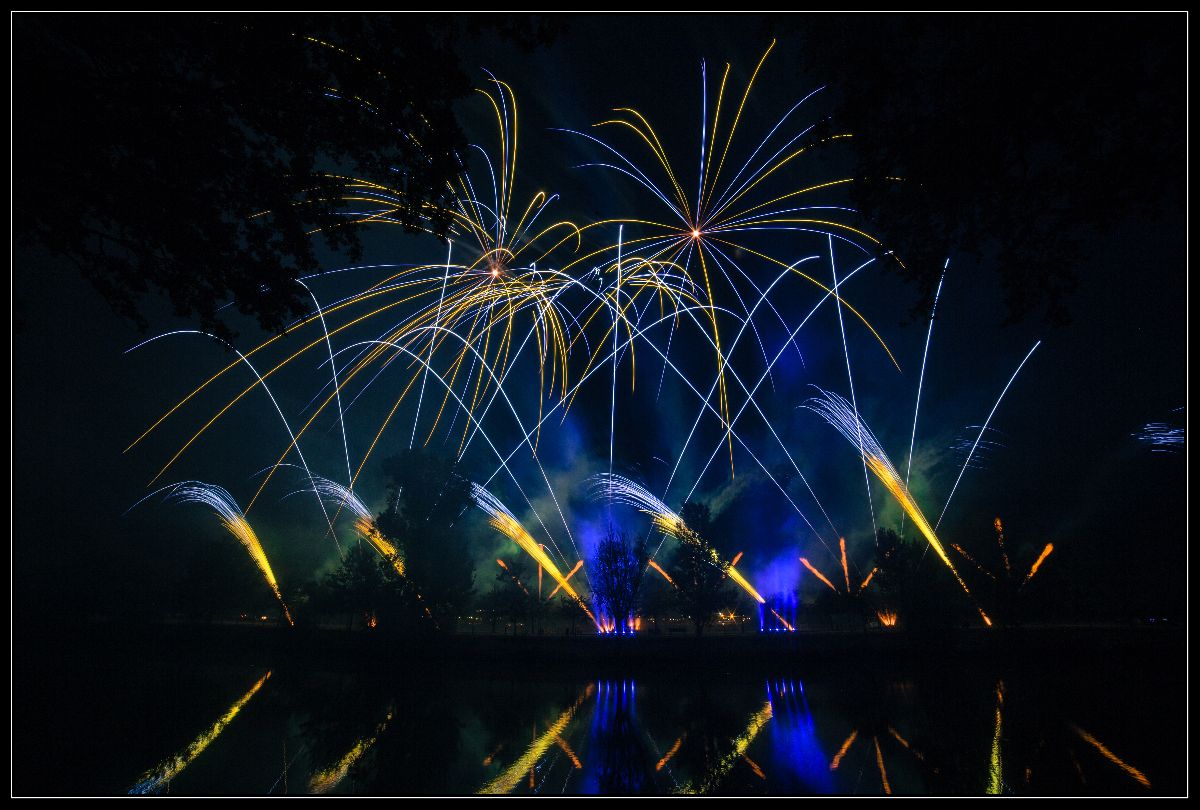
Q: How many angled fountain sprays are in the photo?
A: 5